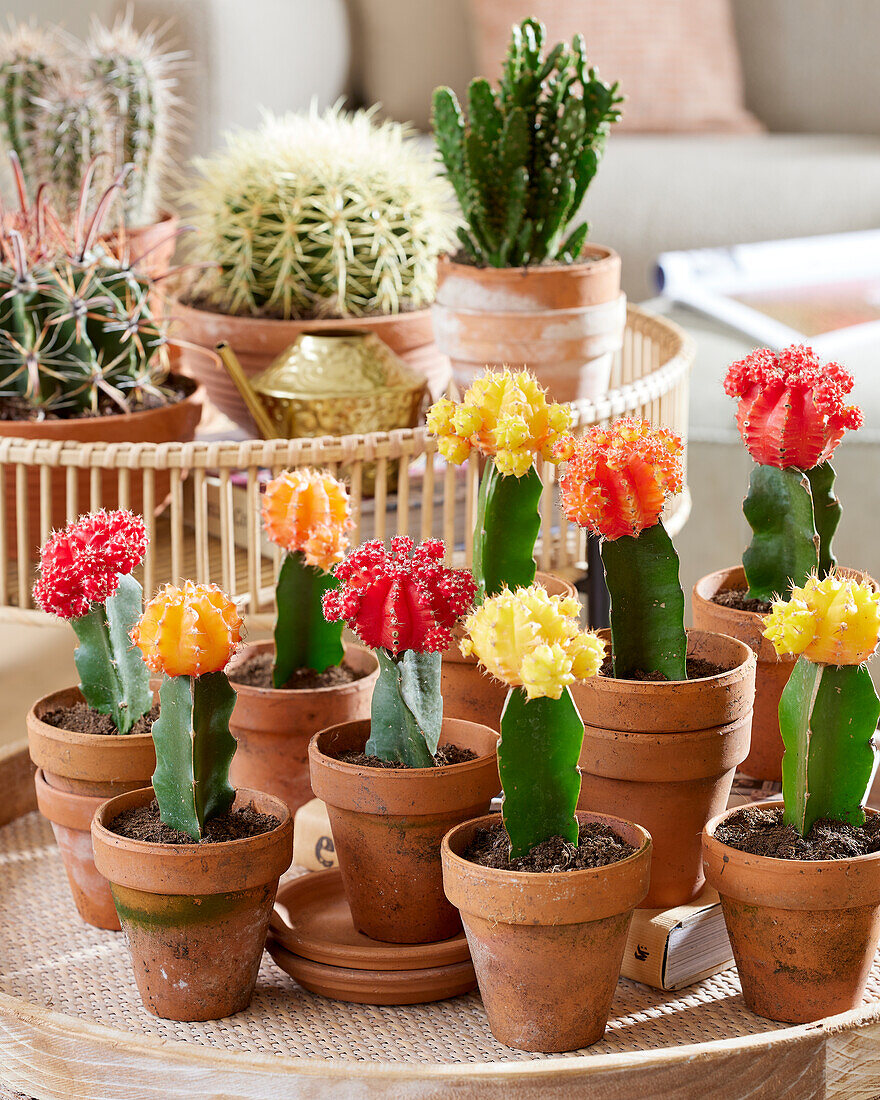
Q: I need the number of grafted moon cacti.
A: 9